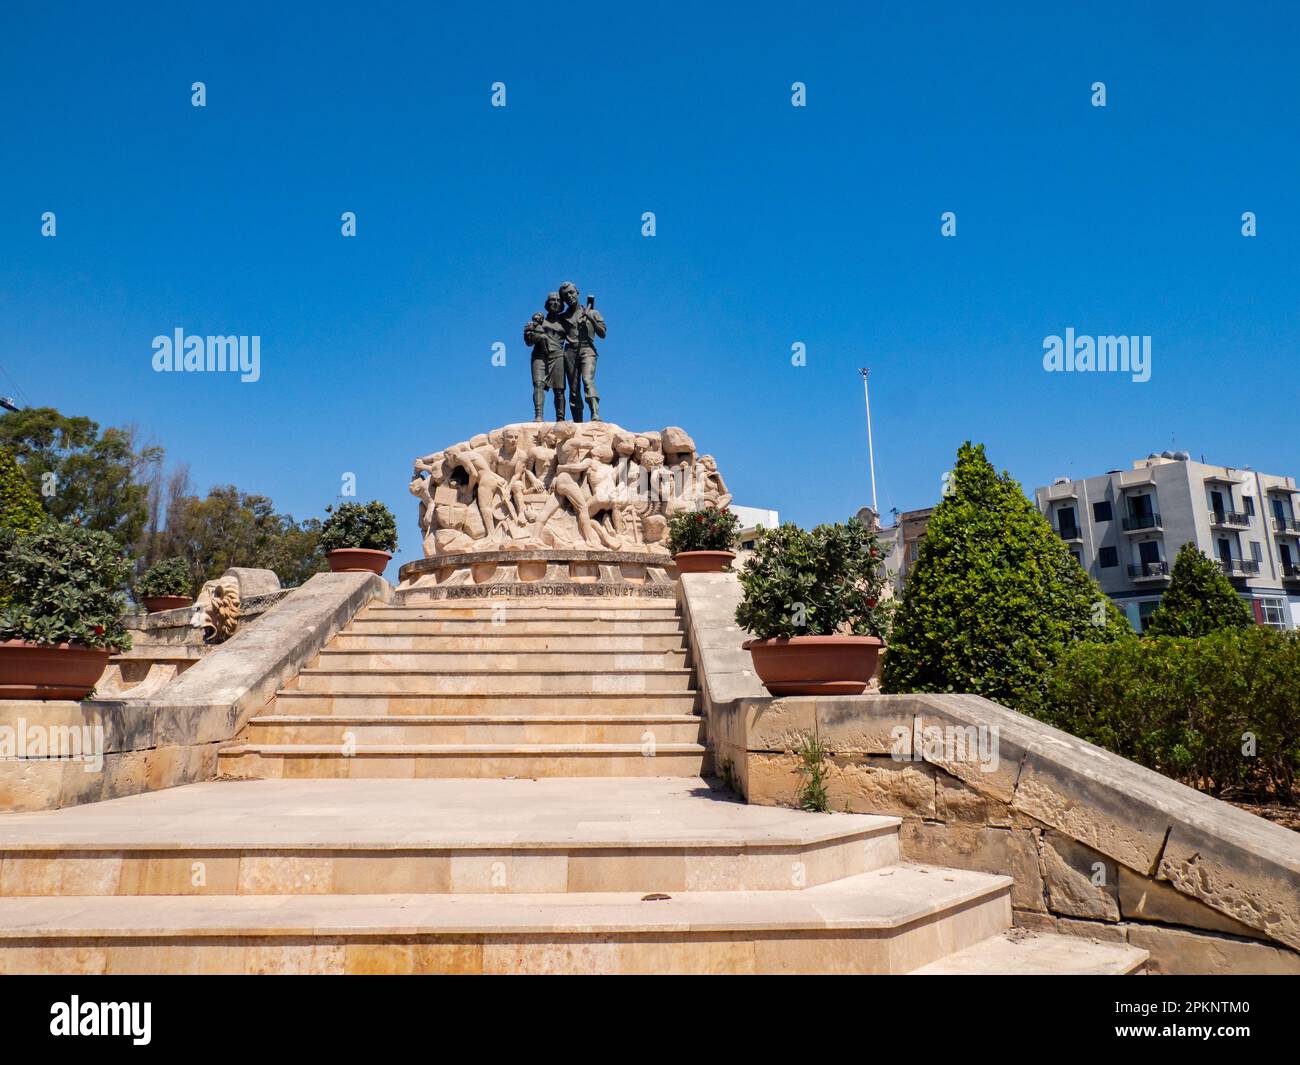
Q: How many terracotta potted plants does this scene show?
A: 5